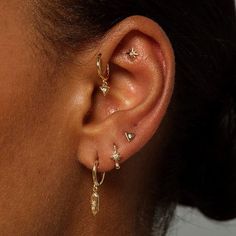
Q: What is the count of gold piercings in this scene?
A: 5